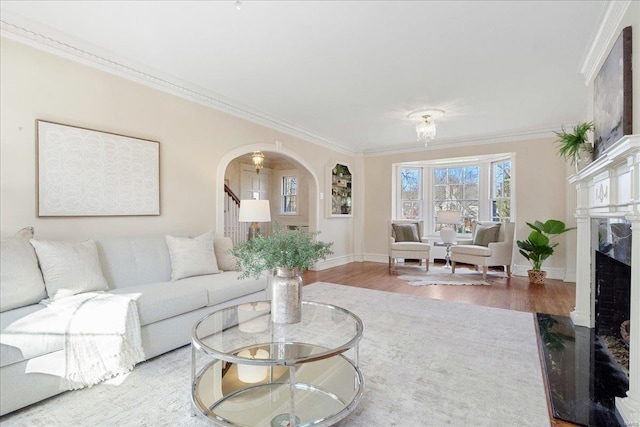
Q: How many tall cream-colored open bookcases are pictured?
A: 0